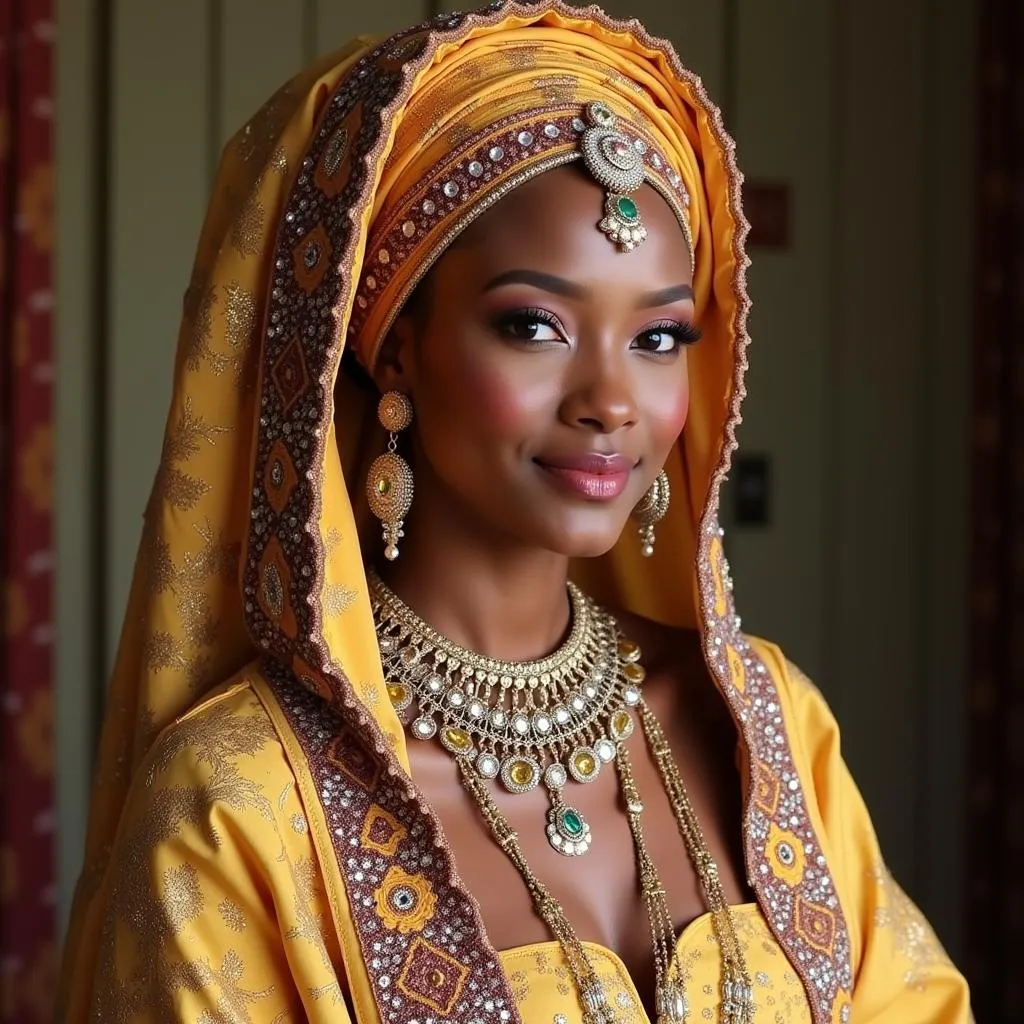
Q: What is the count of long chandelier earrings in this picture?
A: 2